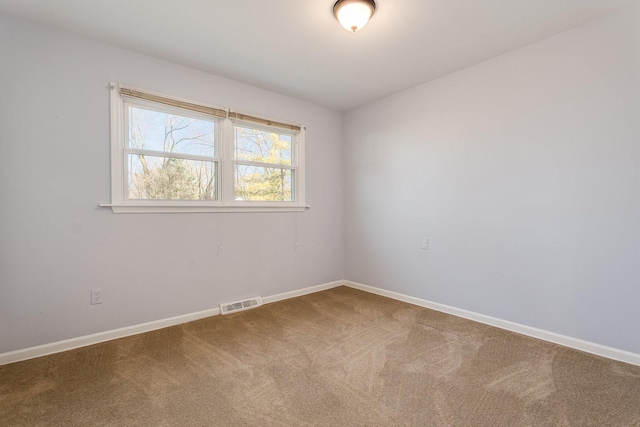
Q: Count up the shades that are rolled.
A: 2